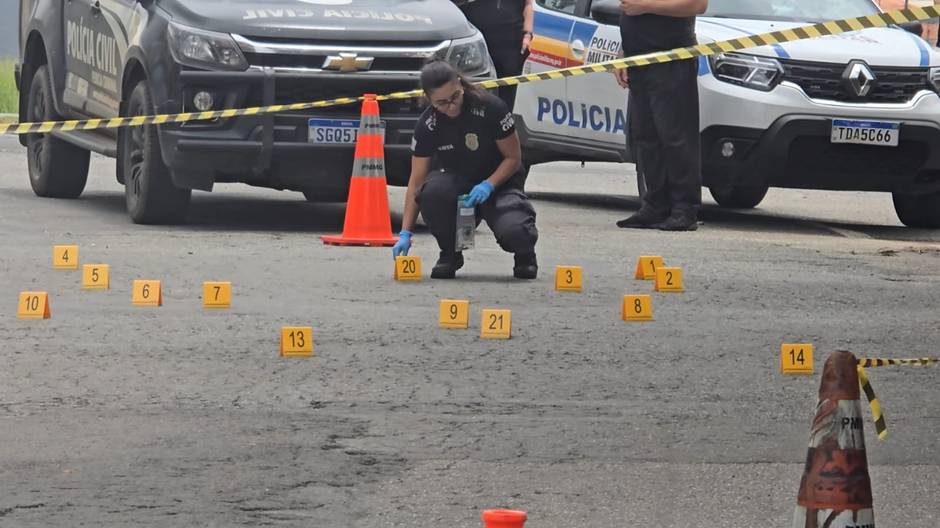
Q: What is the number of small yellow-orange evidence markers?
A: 14